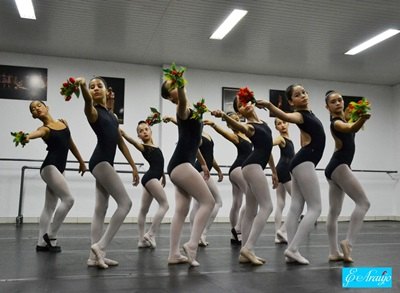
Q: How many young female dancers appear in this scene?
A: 10